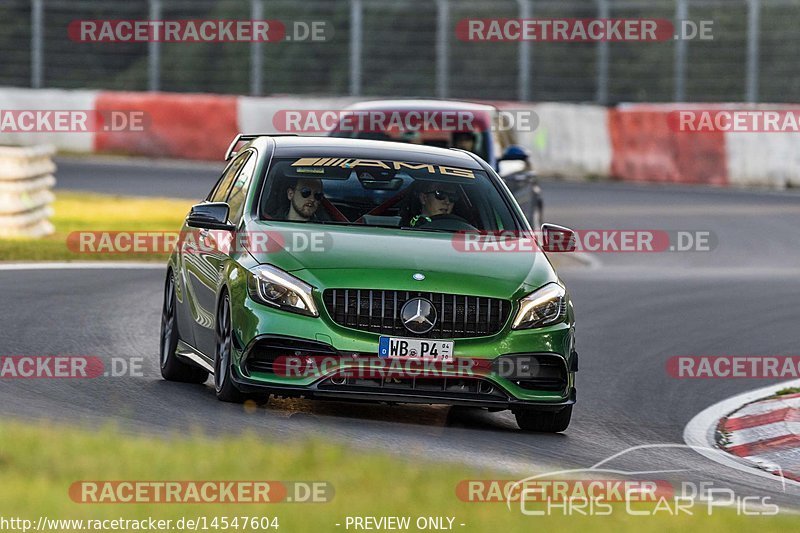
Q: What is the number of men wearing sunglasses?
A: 2